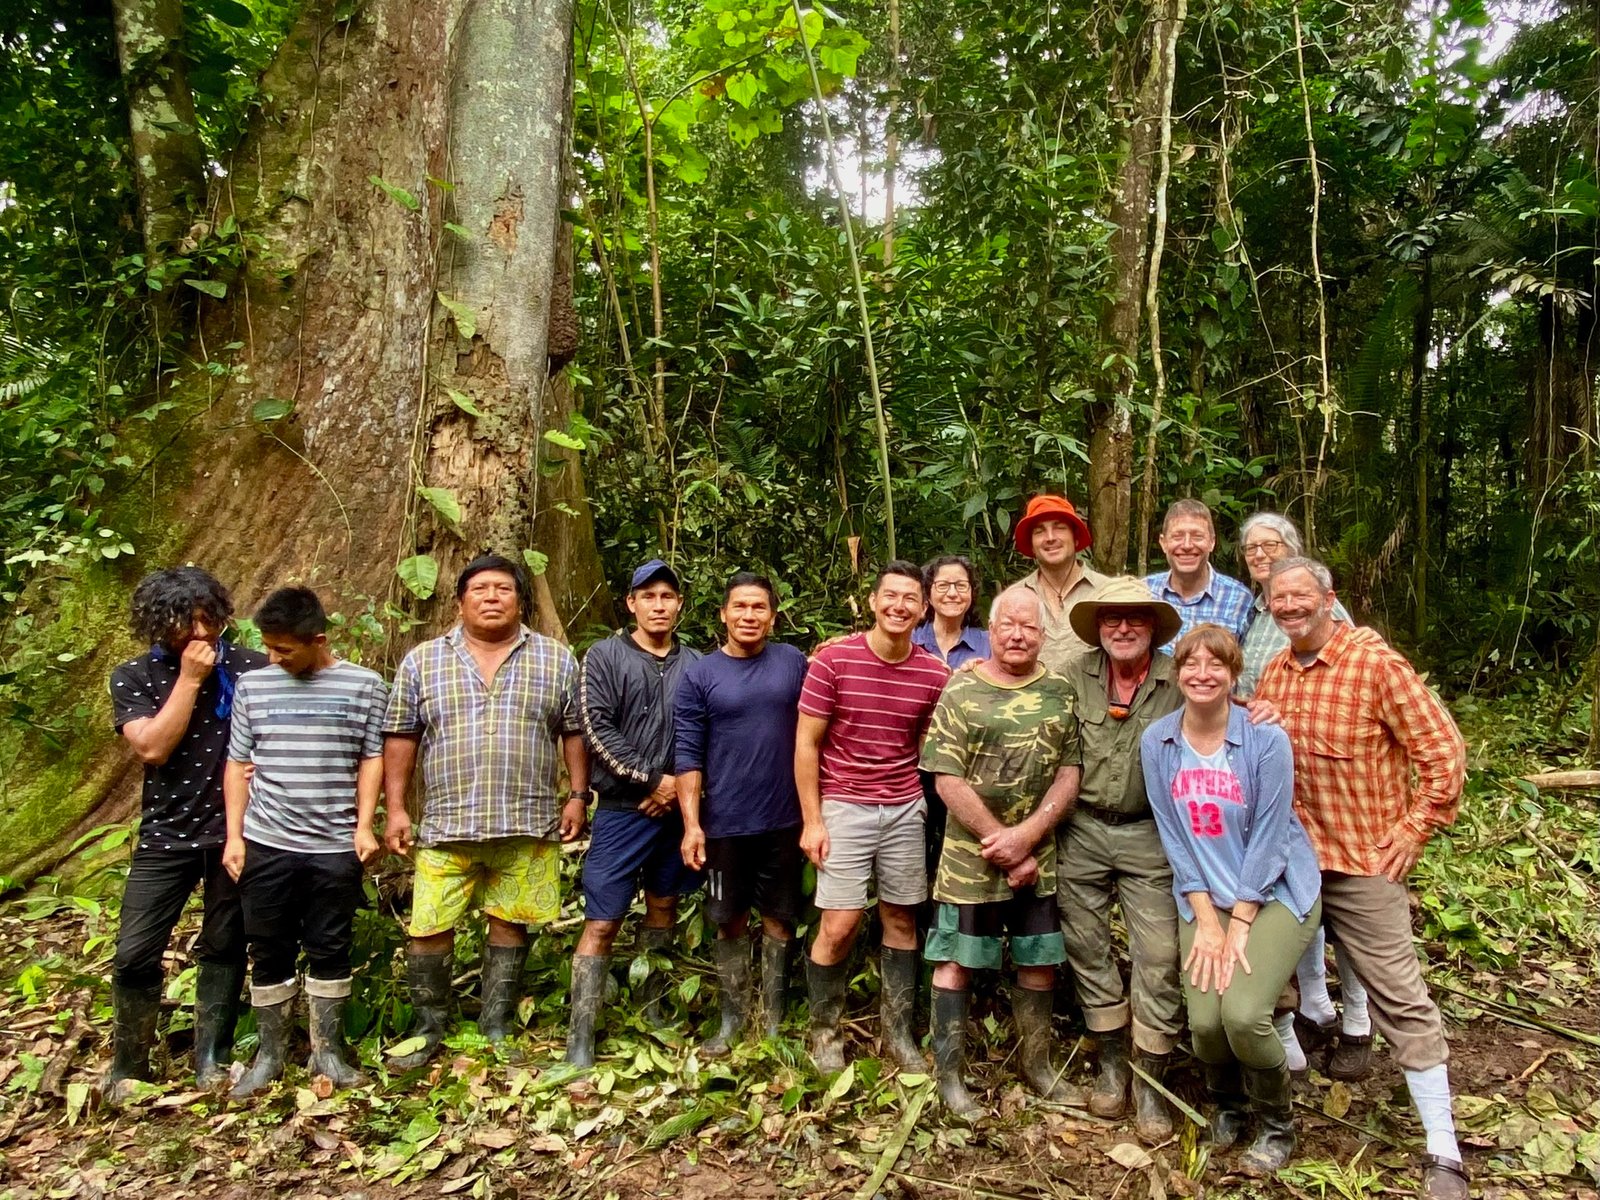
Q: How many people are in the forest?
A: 14